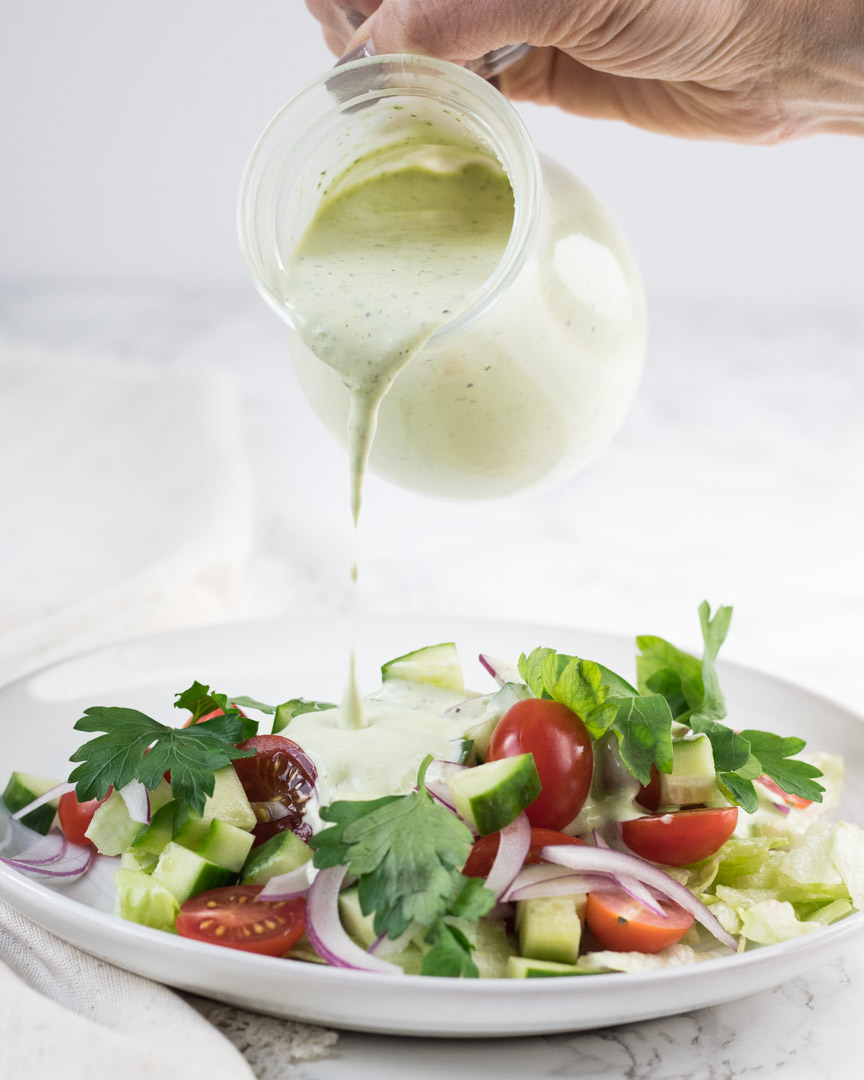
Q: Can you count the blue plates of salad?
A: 0